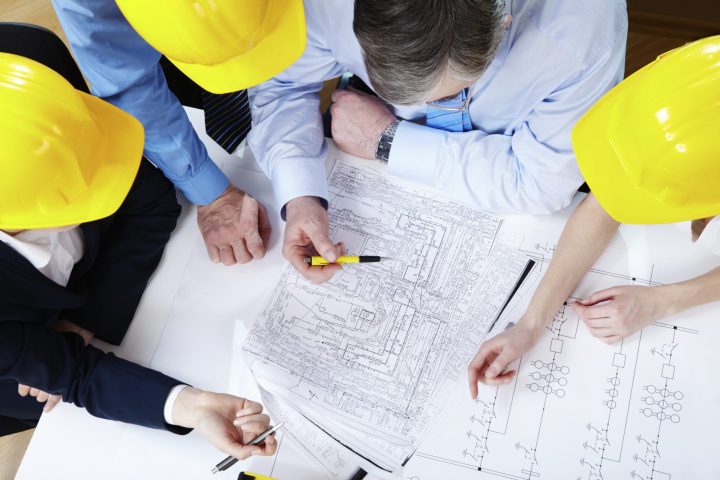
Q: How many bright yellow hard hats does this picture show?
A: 3